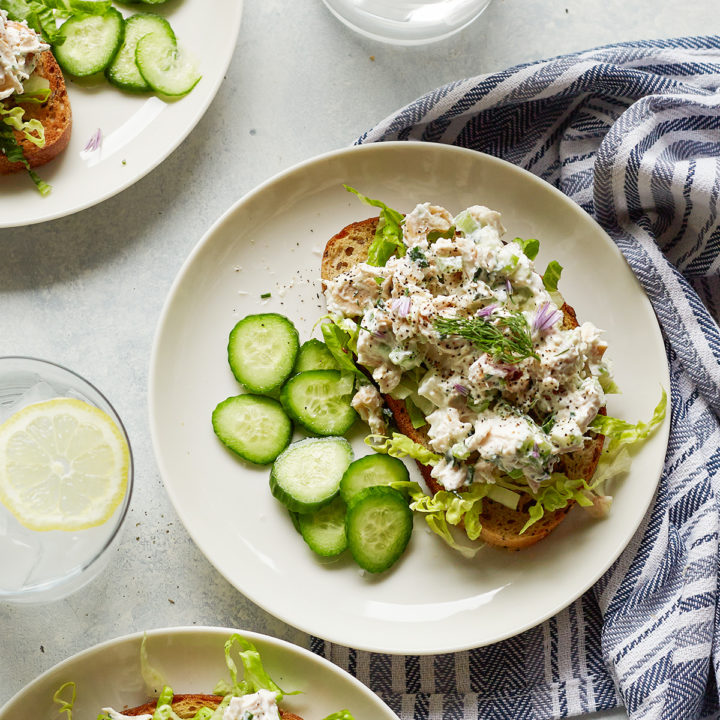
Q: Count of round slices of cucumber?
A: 11